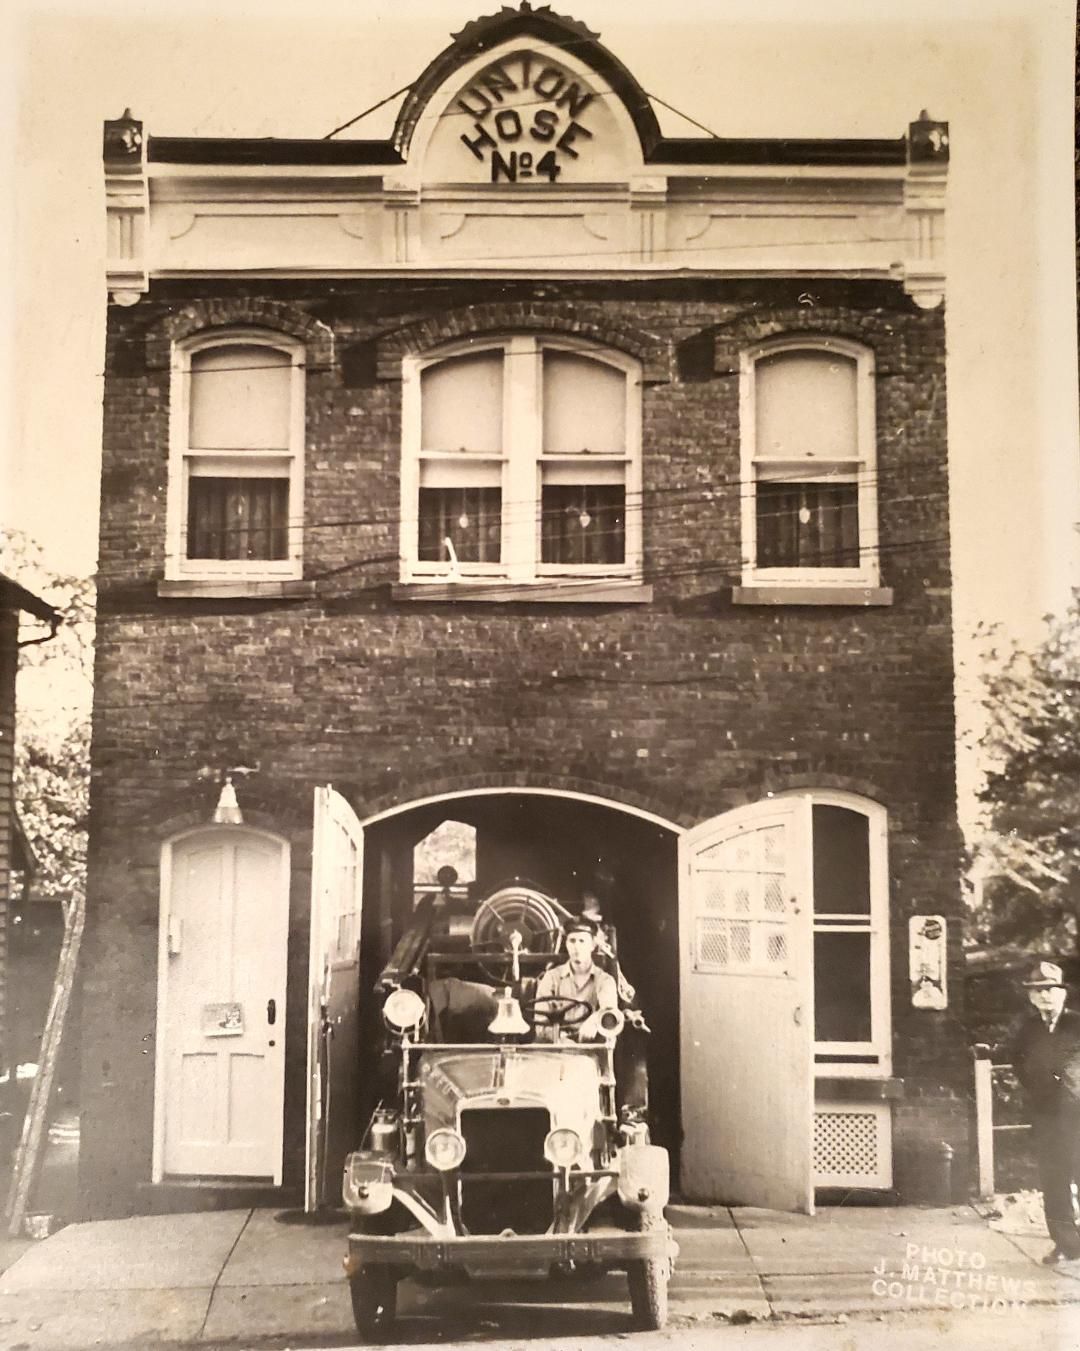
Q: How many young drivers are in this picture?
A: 1